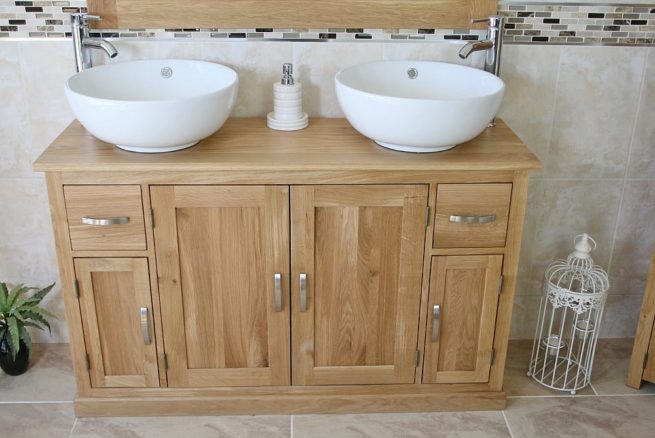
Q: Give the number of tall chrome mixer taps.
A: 2